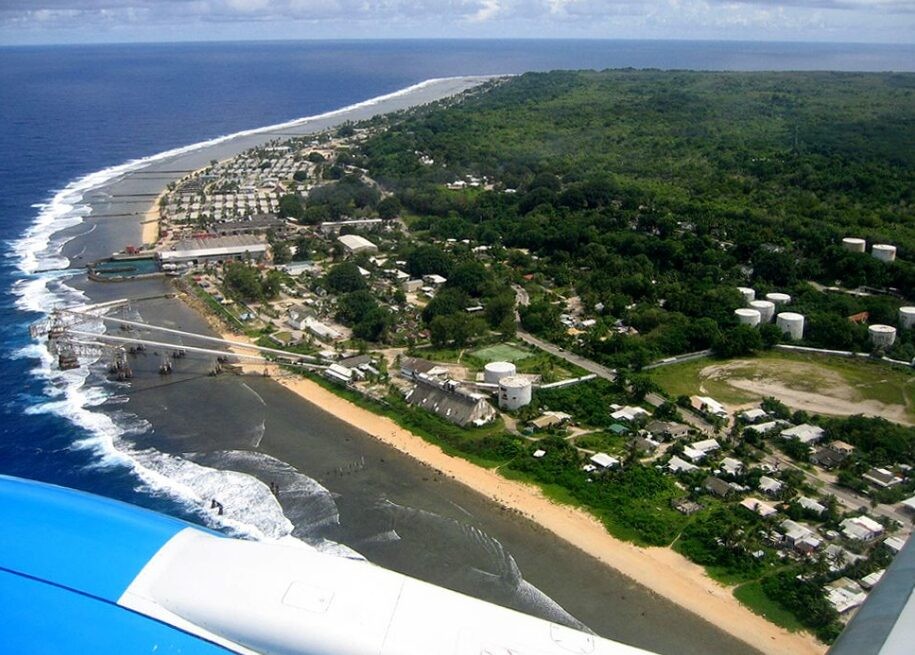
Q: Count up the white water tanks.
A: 11